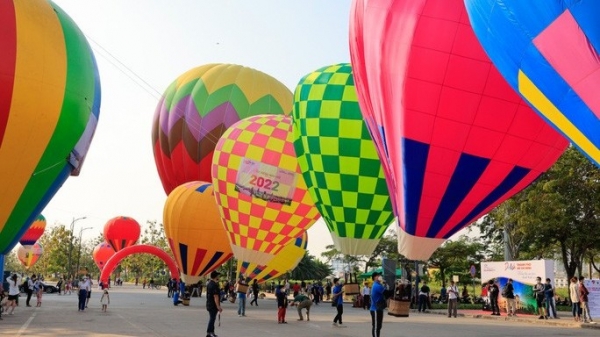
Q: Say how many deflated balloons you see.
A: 0